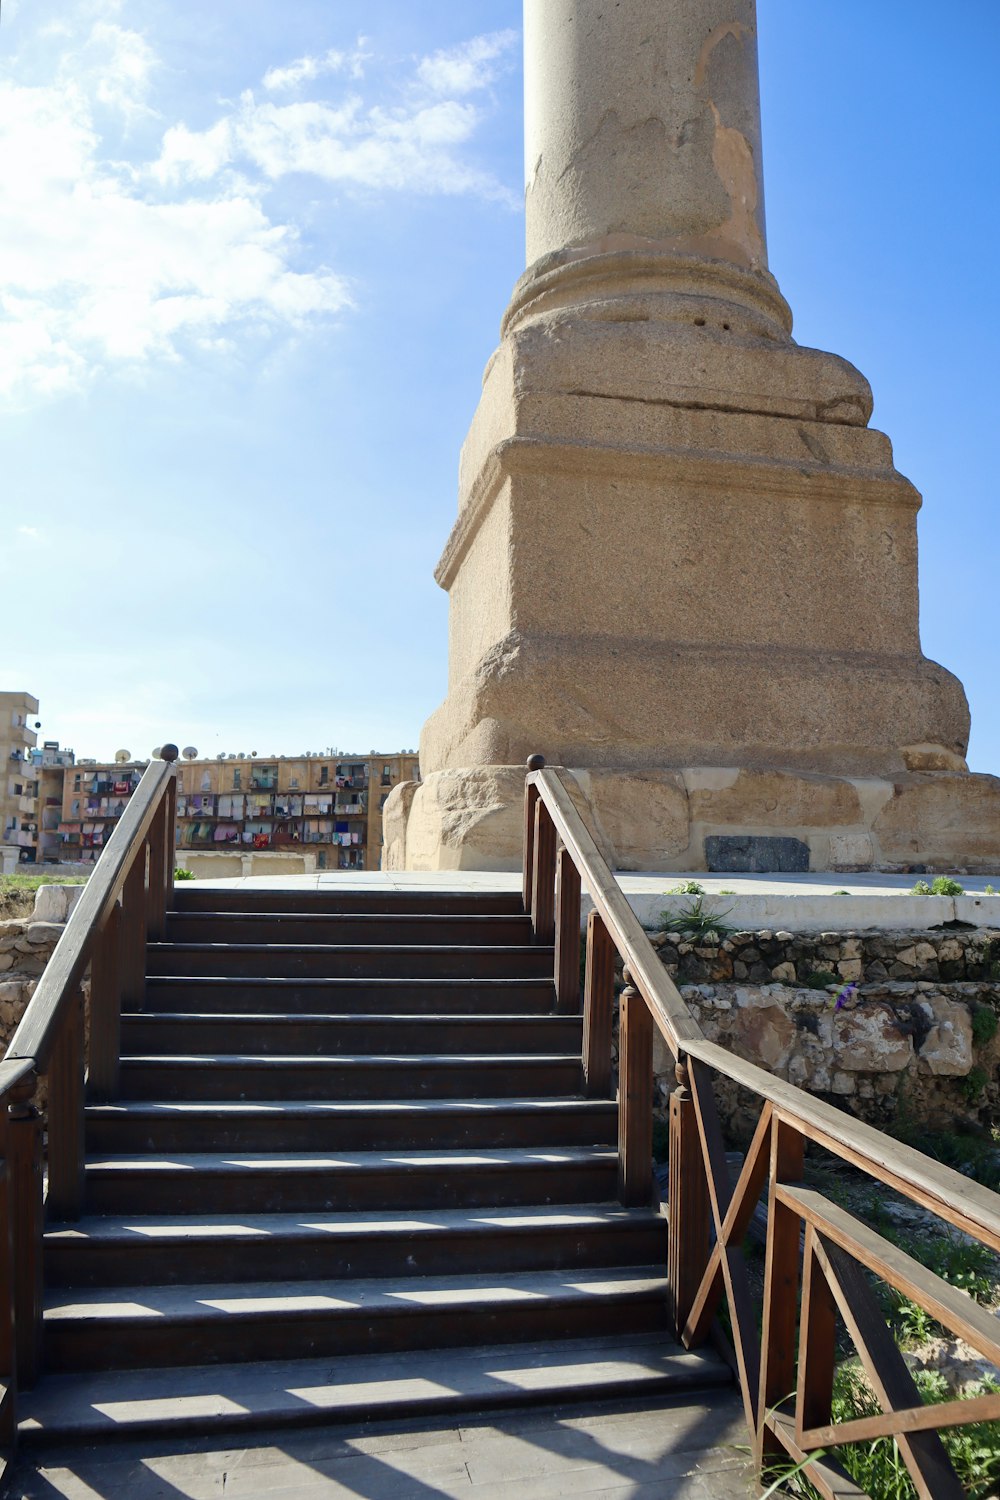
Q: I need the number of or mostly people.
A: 0